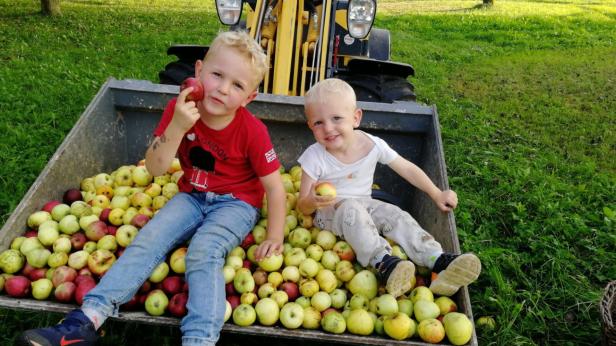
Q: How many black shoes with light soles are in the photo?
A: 2